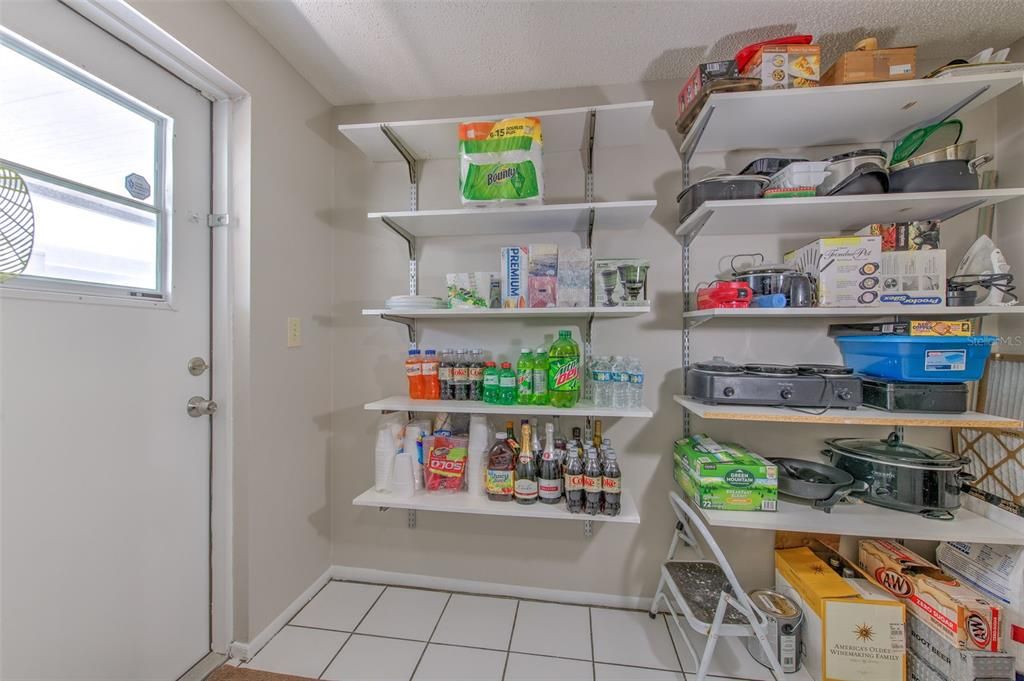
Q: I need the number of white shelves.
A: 10